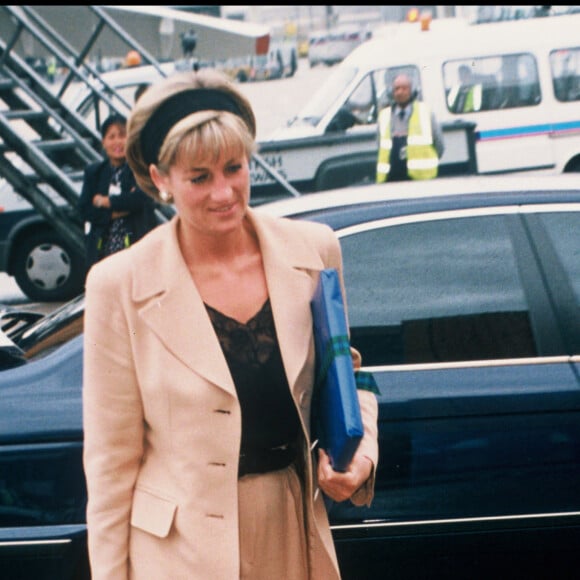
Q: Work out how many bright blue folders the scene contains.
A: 1